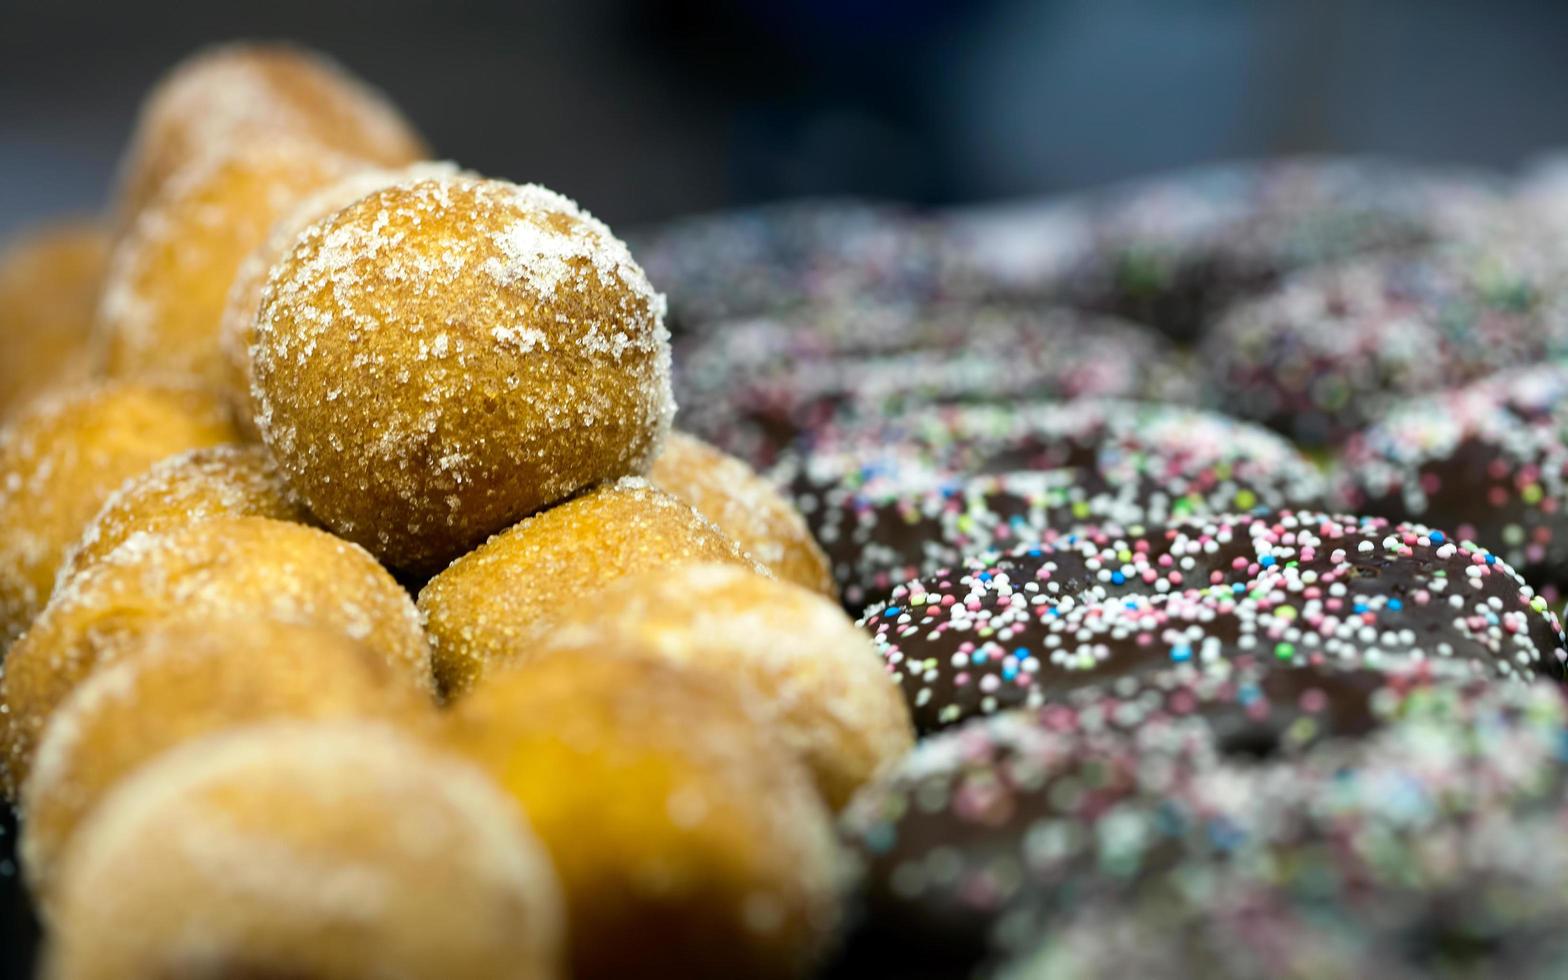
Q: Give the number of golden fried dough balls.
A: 14